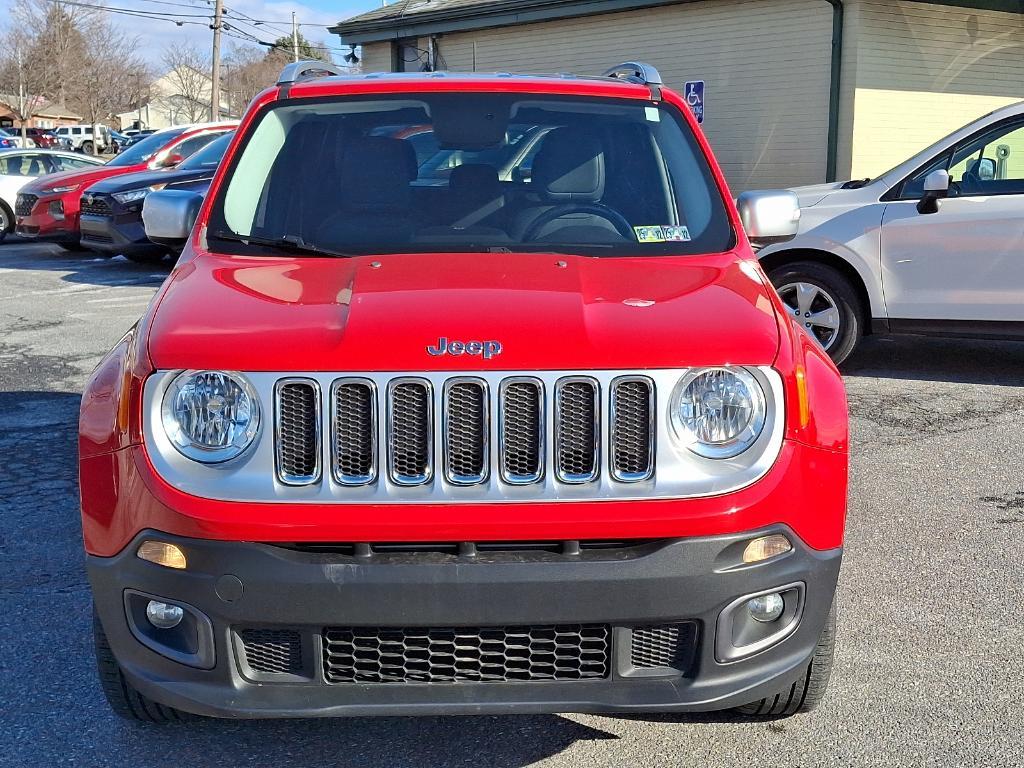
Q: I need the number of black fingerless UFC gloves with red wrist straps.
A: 0